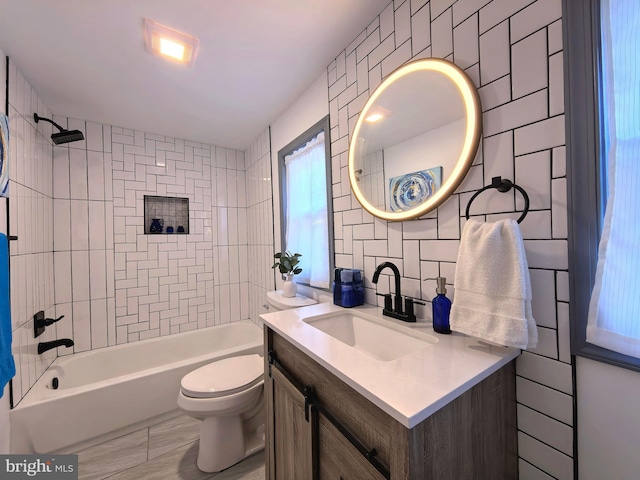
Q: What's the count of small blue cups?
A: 2